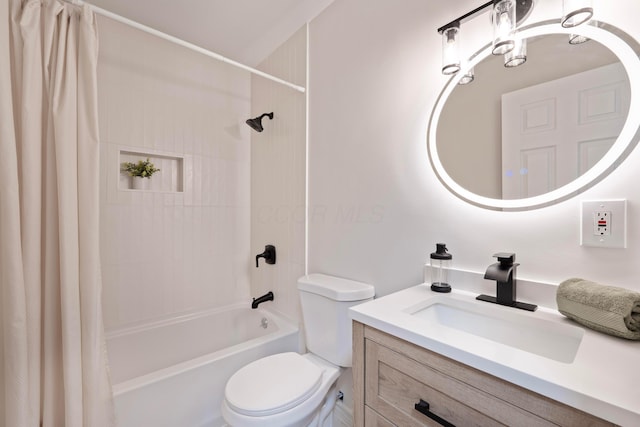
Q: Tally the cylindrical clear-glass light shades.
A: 3